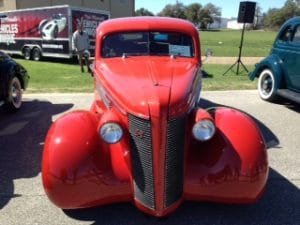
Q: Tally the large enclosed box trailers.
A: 1